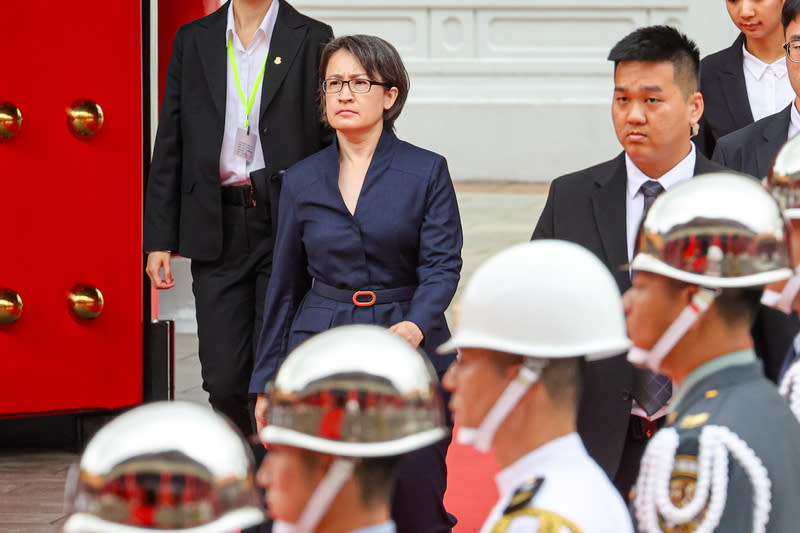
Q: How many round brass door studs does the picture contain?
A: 4